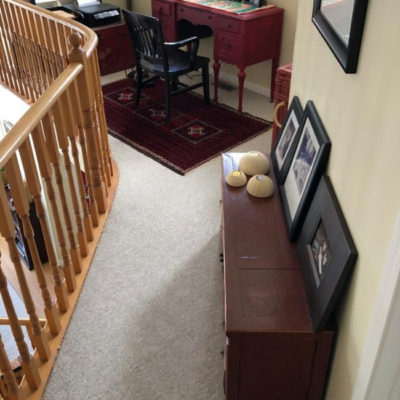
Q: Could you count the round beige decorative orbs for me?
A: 3